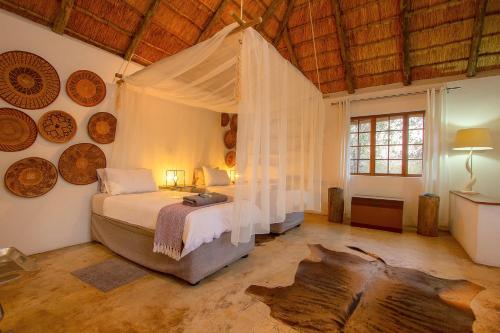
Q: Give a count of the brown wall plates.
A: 11